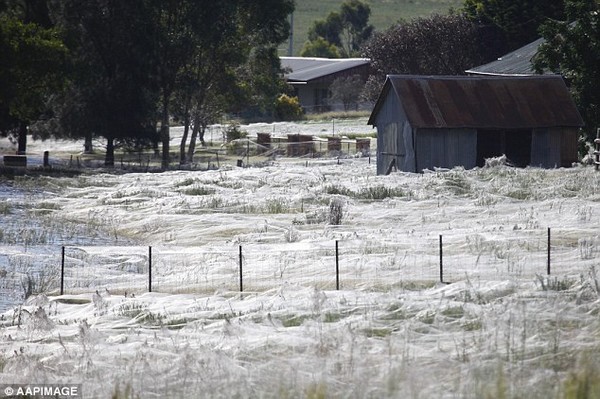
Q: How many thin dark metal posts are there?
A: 6